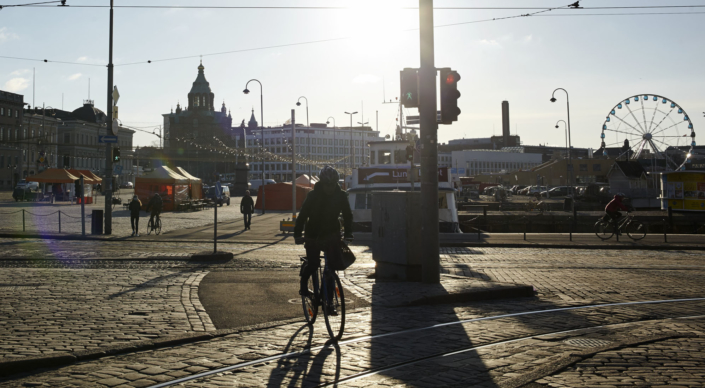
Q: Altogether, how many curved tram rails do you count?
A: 2